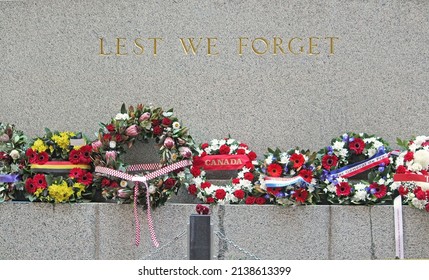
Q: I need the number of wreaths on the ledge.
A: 7